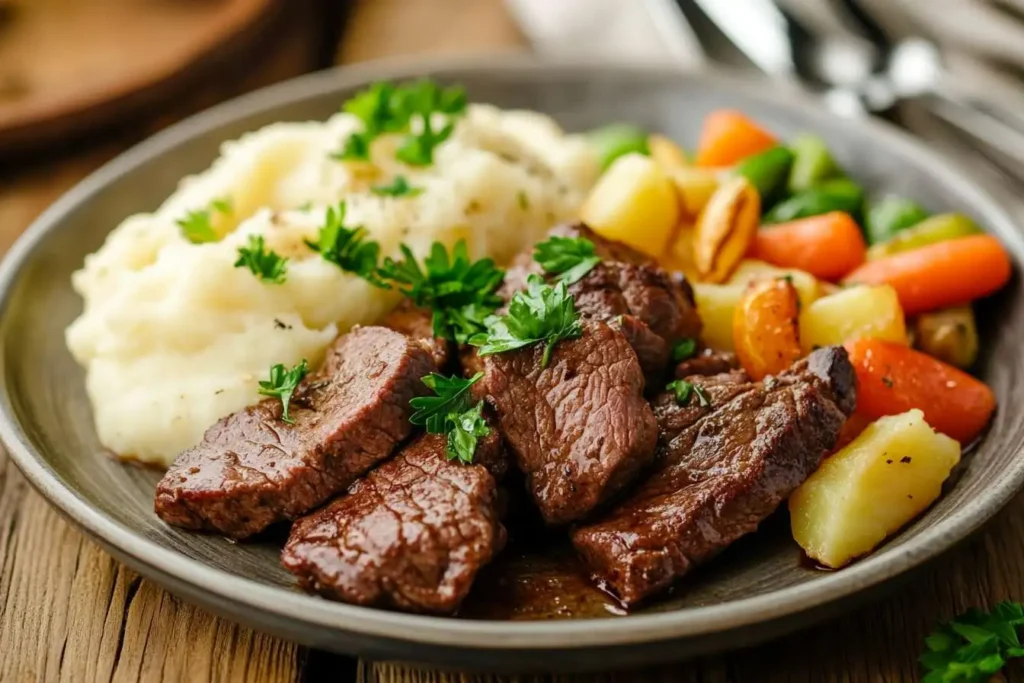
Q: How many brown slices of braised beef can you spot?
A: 5